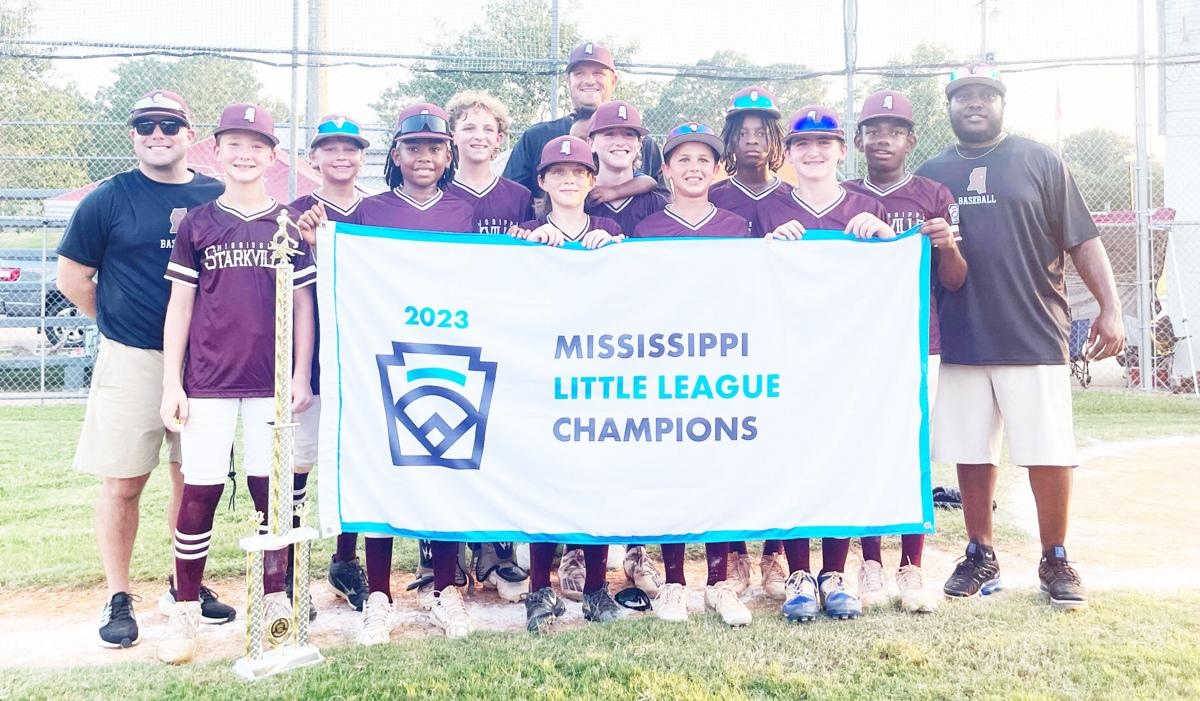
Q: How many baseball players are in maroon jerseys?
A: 10